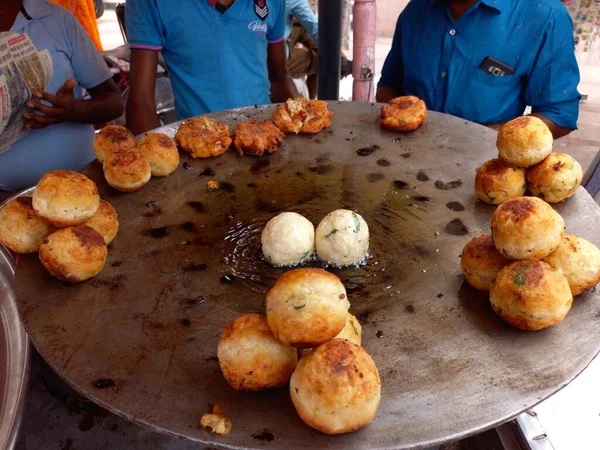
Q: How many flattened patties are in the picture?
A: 4